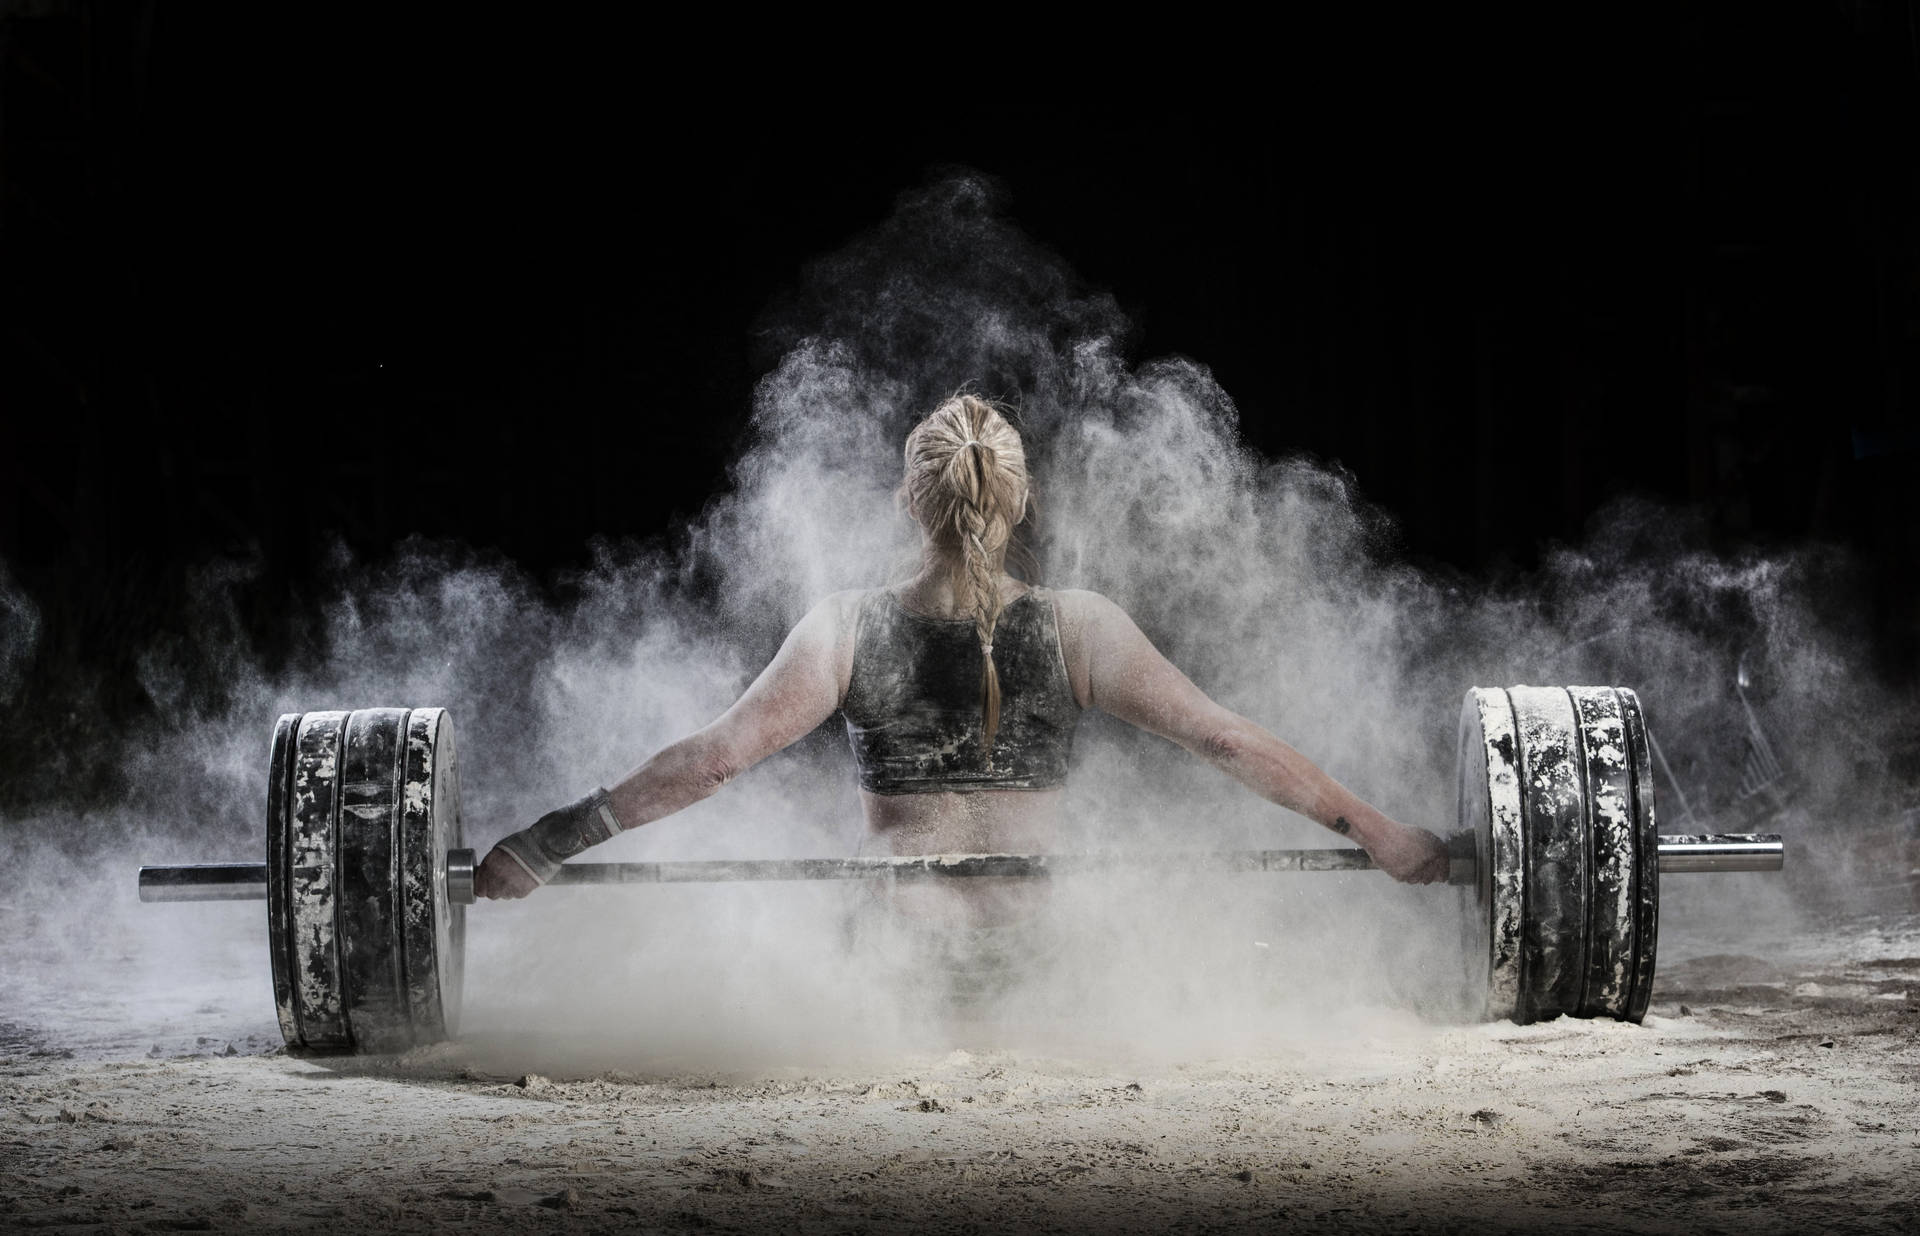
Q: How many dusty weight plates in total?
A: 8